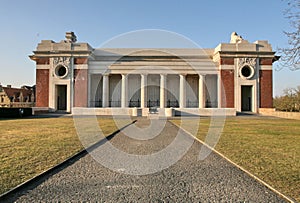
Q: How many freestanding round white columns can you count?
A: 6